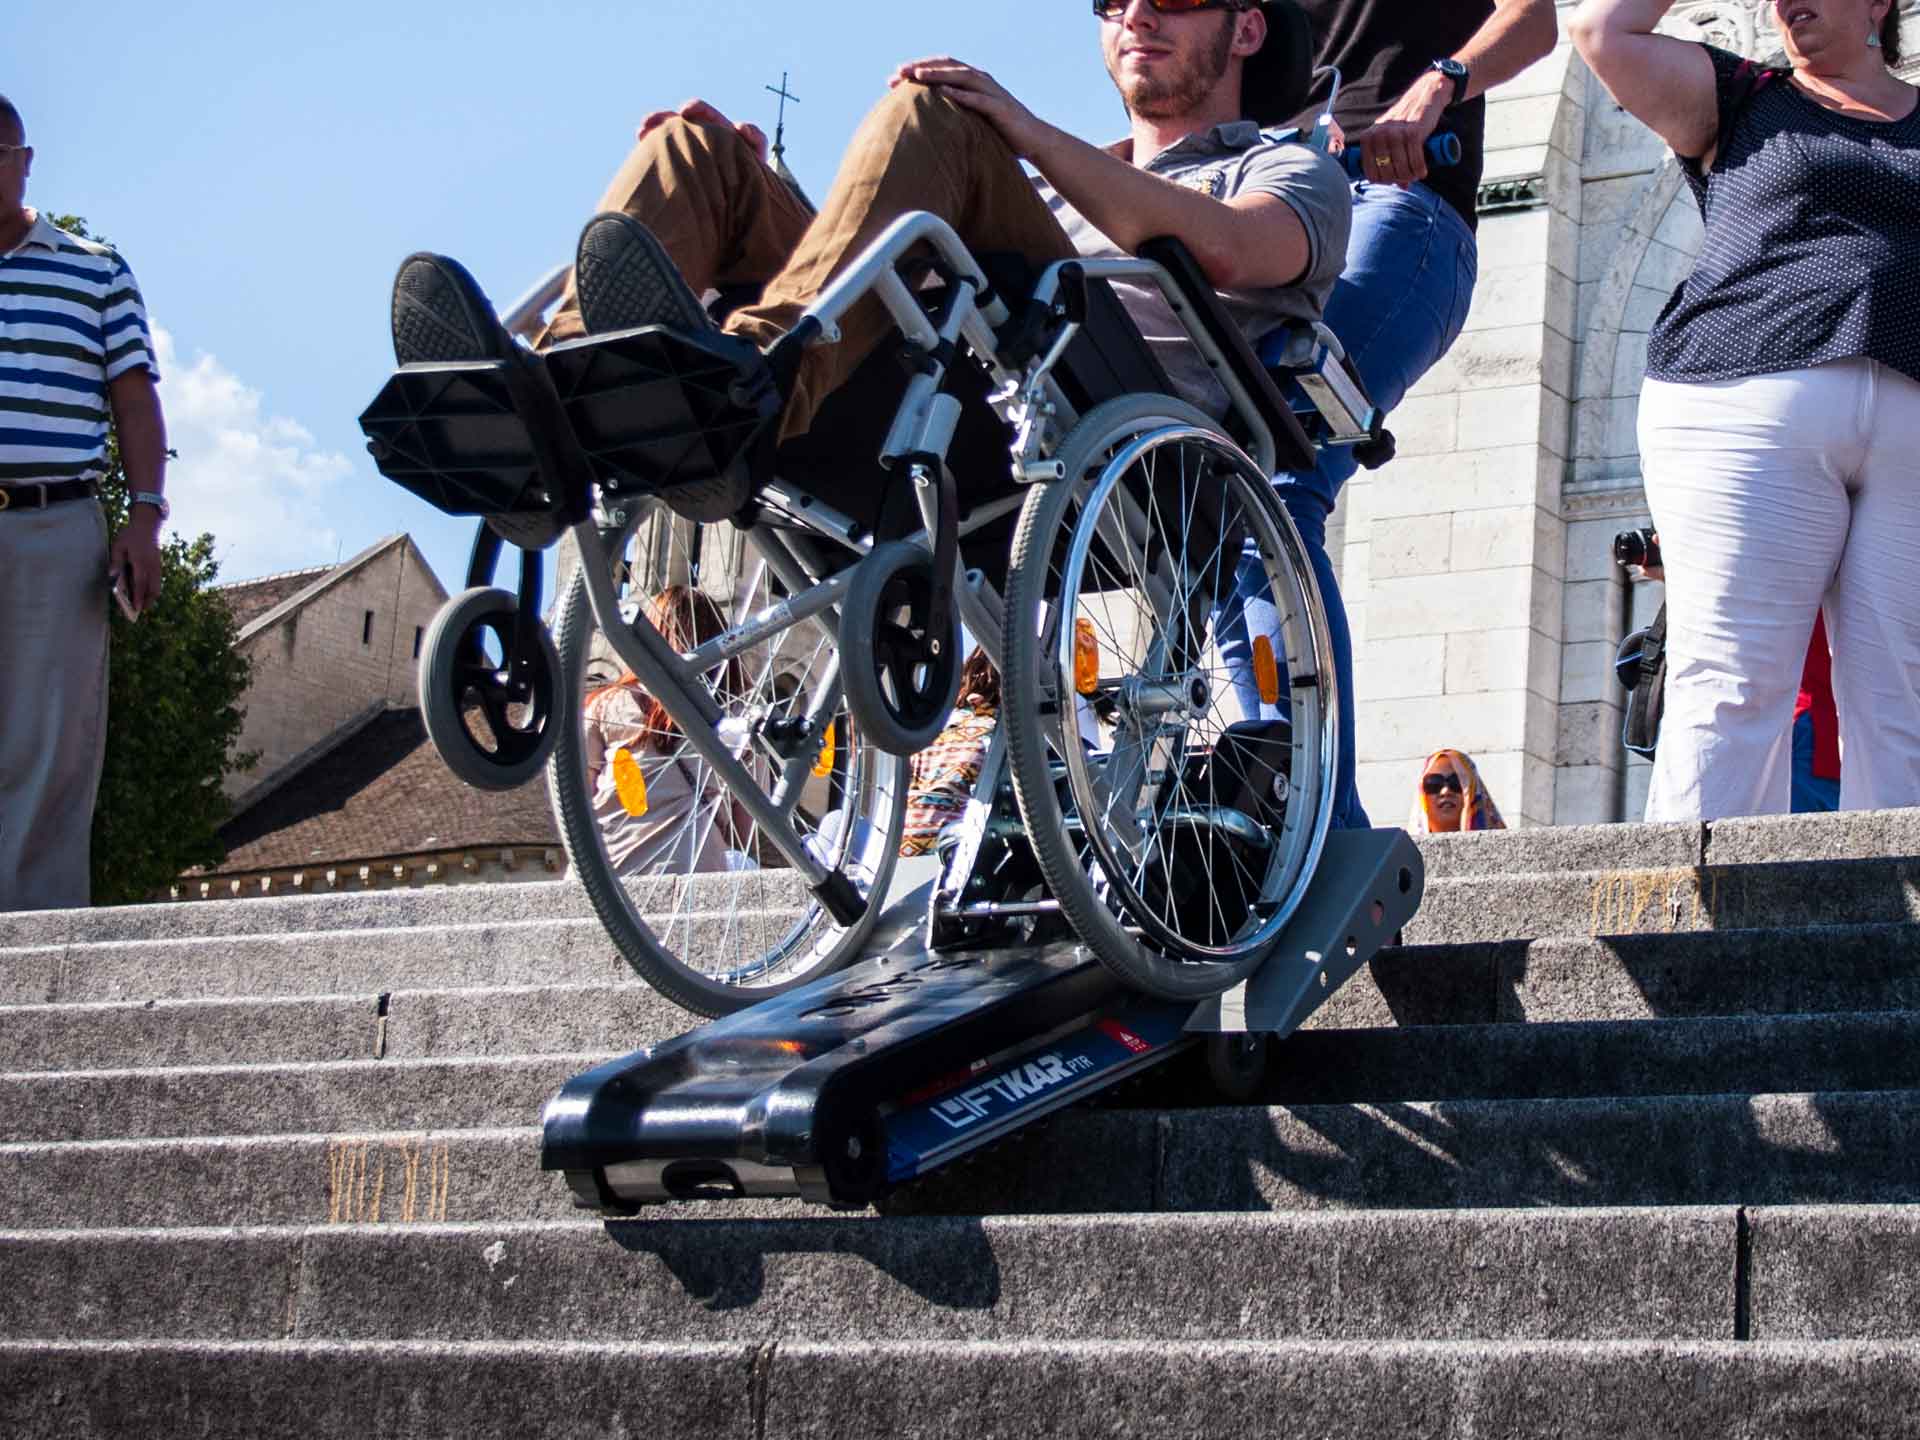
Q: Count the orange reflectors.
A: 4